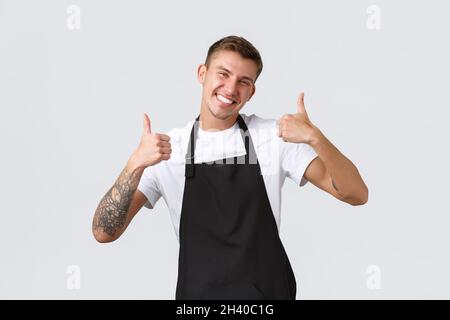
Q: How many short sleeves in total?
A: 2